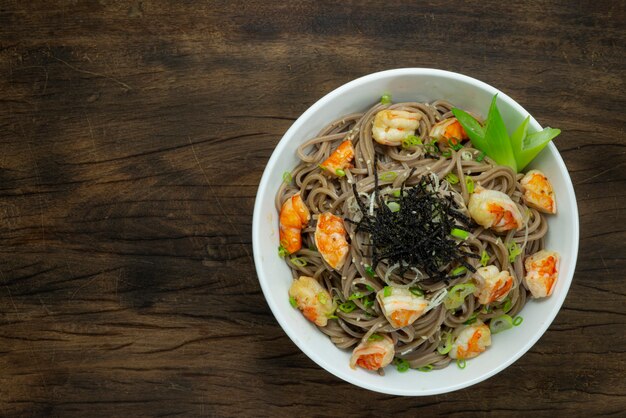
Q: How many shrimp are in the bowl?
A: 13